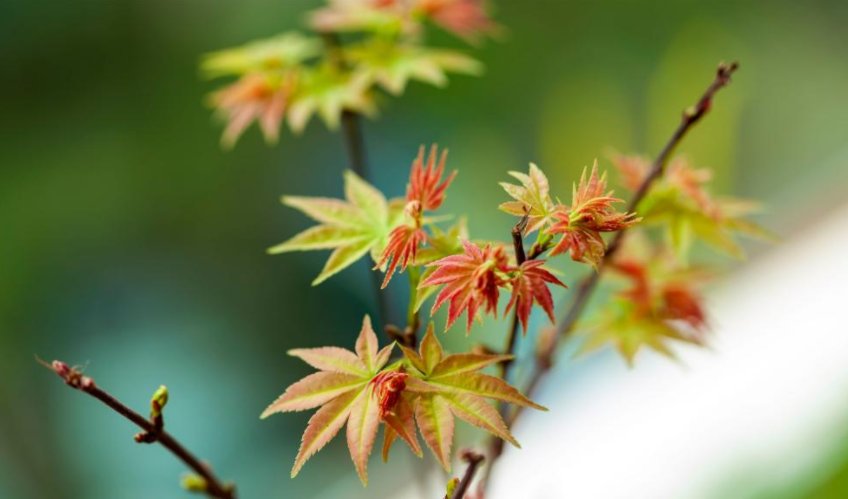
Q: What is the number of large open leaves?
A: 3